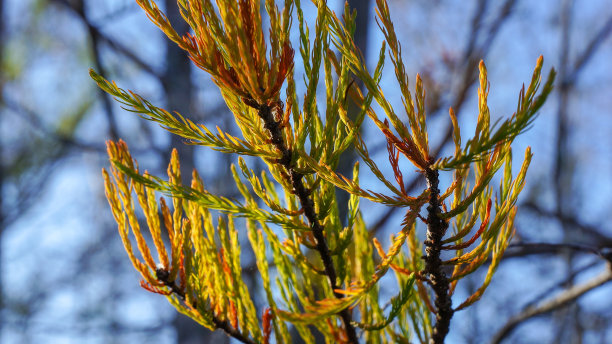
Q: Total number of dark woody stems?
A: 3